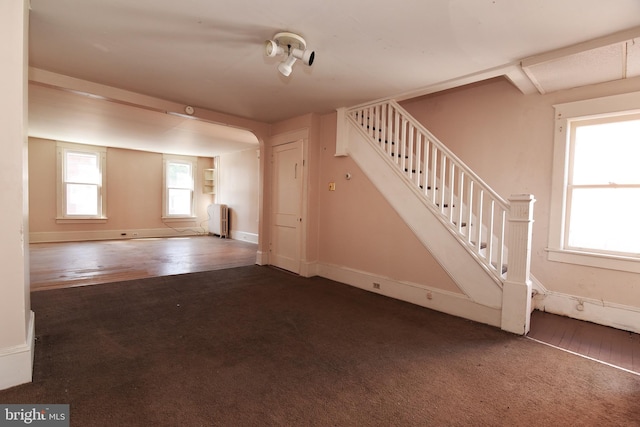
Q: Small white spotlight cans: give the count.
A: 3